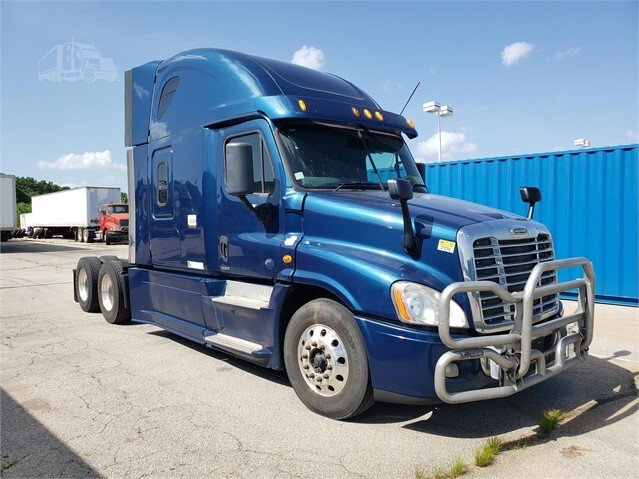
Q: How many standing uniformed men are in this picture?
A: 0